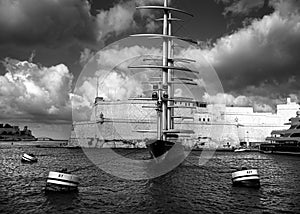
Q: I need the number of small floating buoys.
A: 3